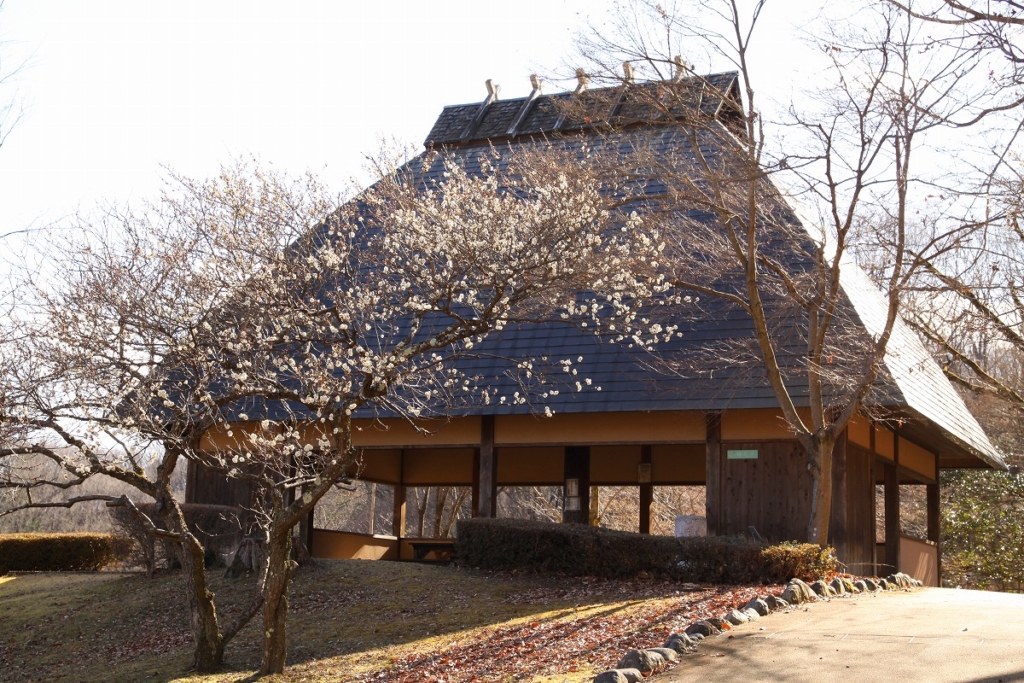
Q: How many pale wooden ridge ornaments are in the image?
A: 5